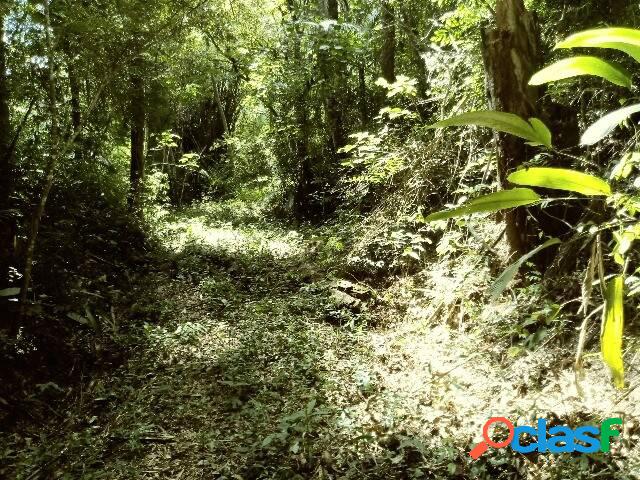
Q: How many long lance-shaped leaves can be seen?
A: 8